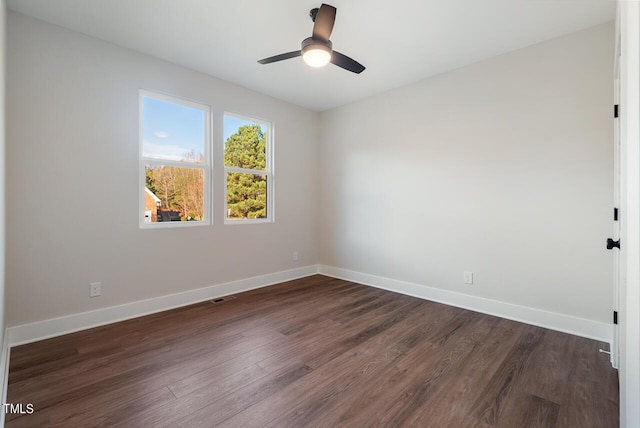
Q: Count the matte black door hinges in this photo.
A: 3